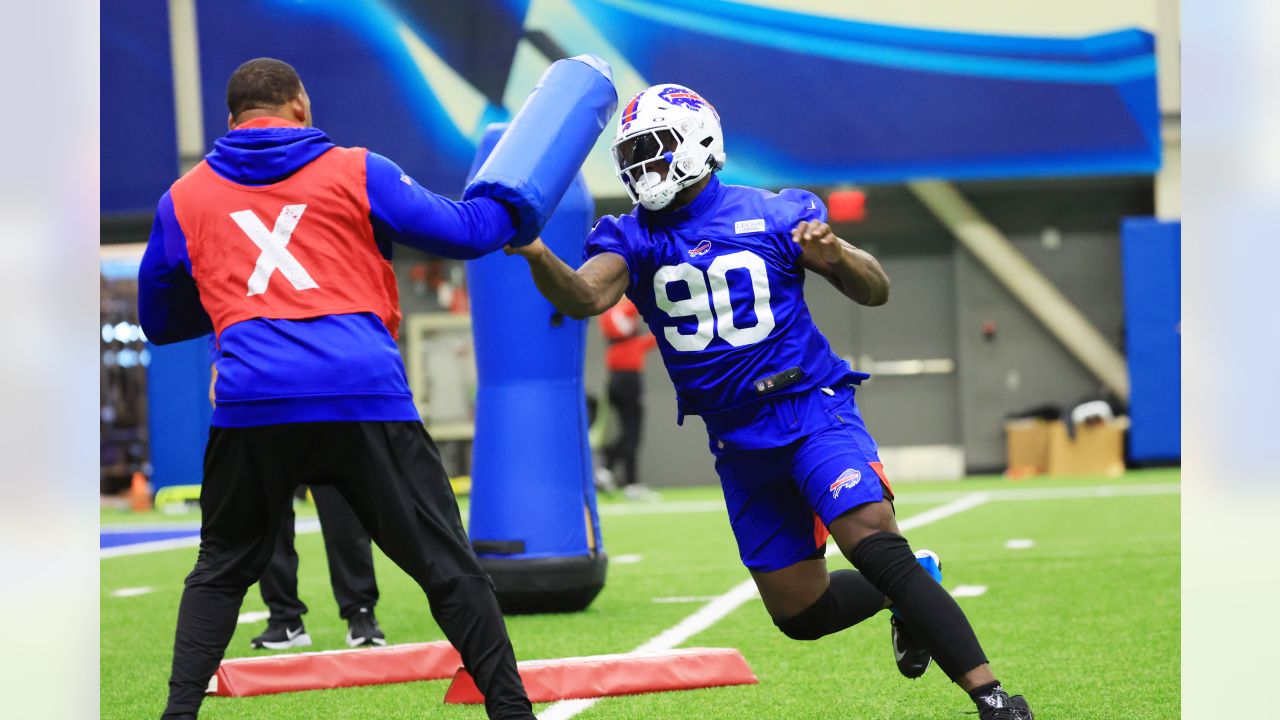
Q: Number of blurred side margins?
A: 2